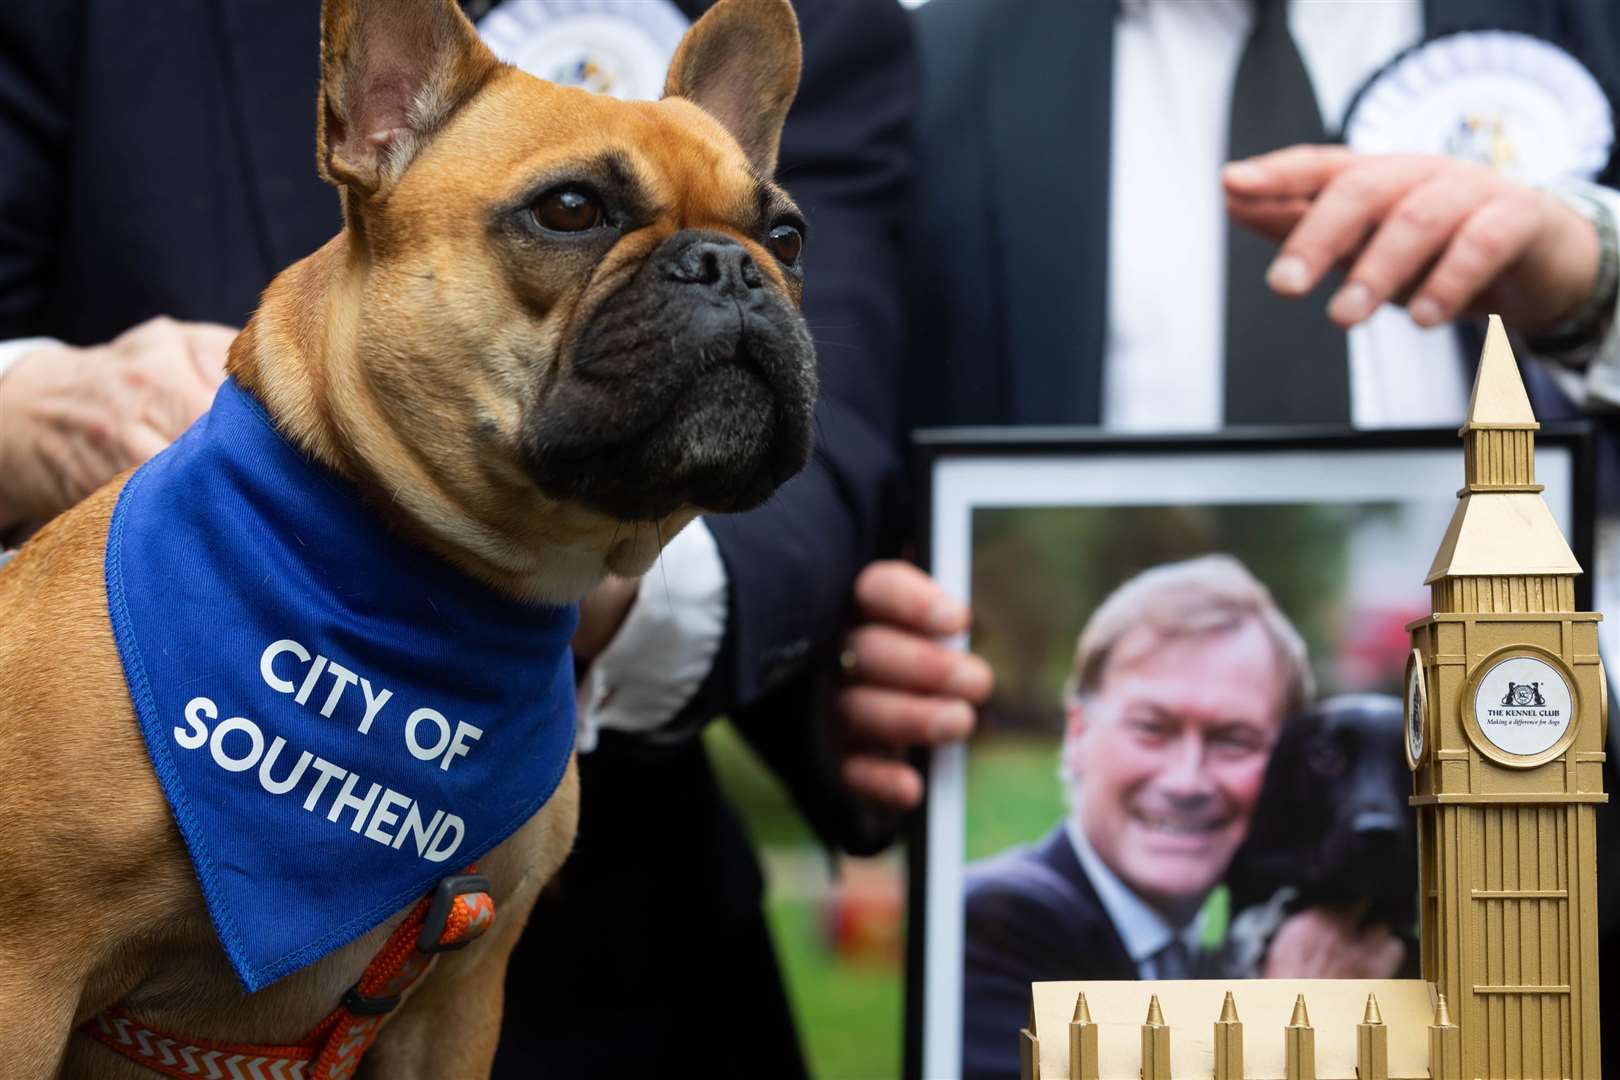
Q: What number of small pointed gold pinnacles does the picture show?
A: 6